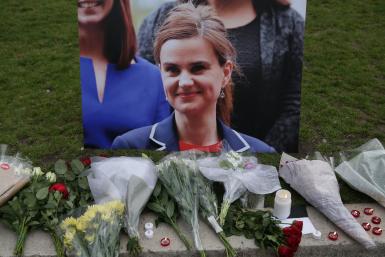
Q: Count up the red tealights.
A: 7